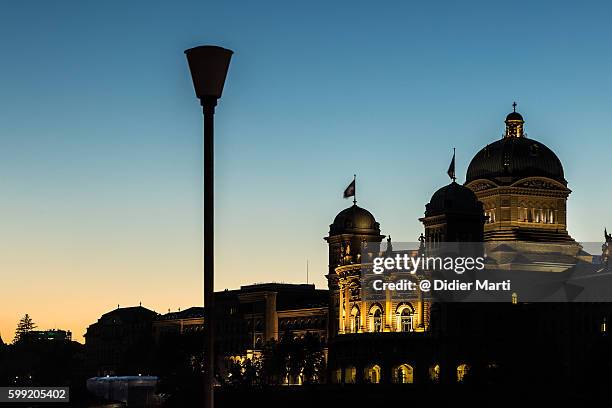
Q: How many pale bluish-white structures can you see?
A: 1